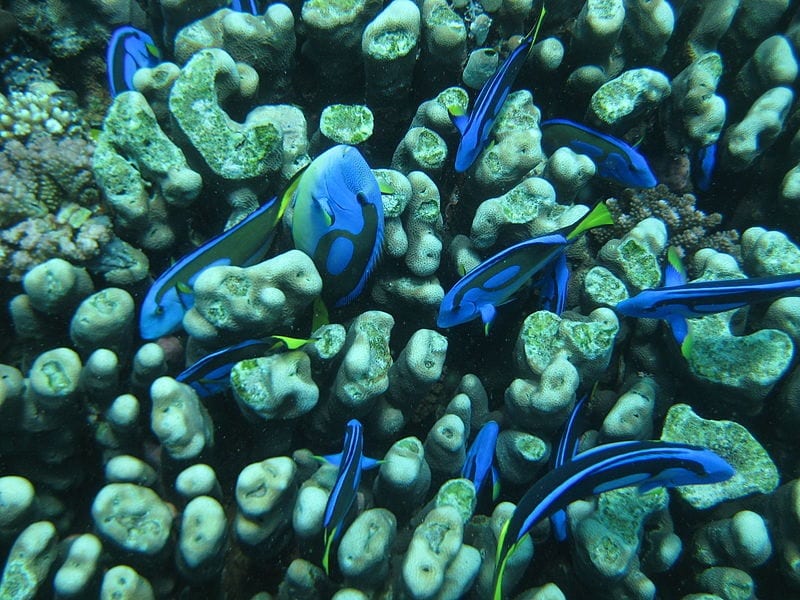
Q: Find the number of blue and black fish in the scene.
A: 15